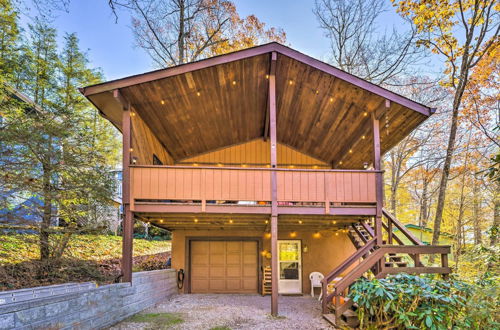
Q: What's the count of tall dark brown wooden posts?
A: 3